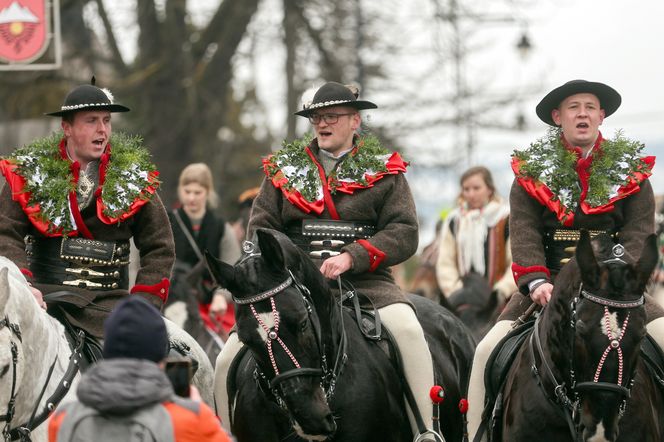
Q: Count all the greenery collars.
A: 3